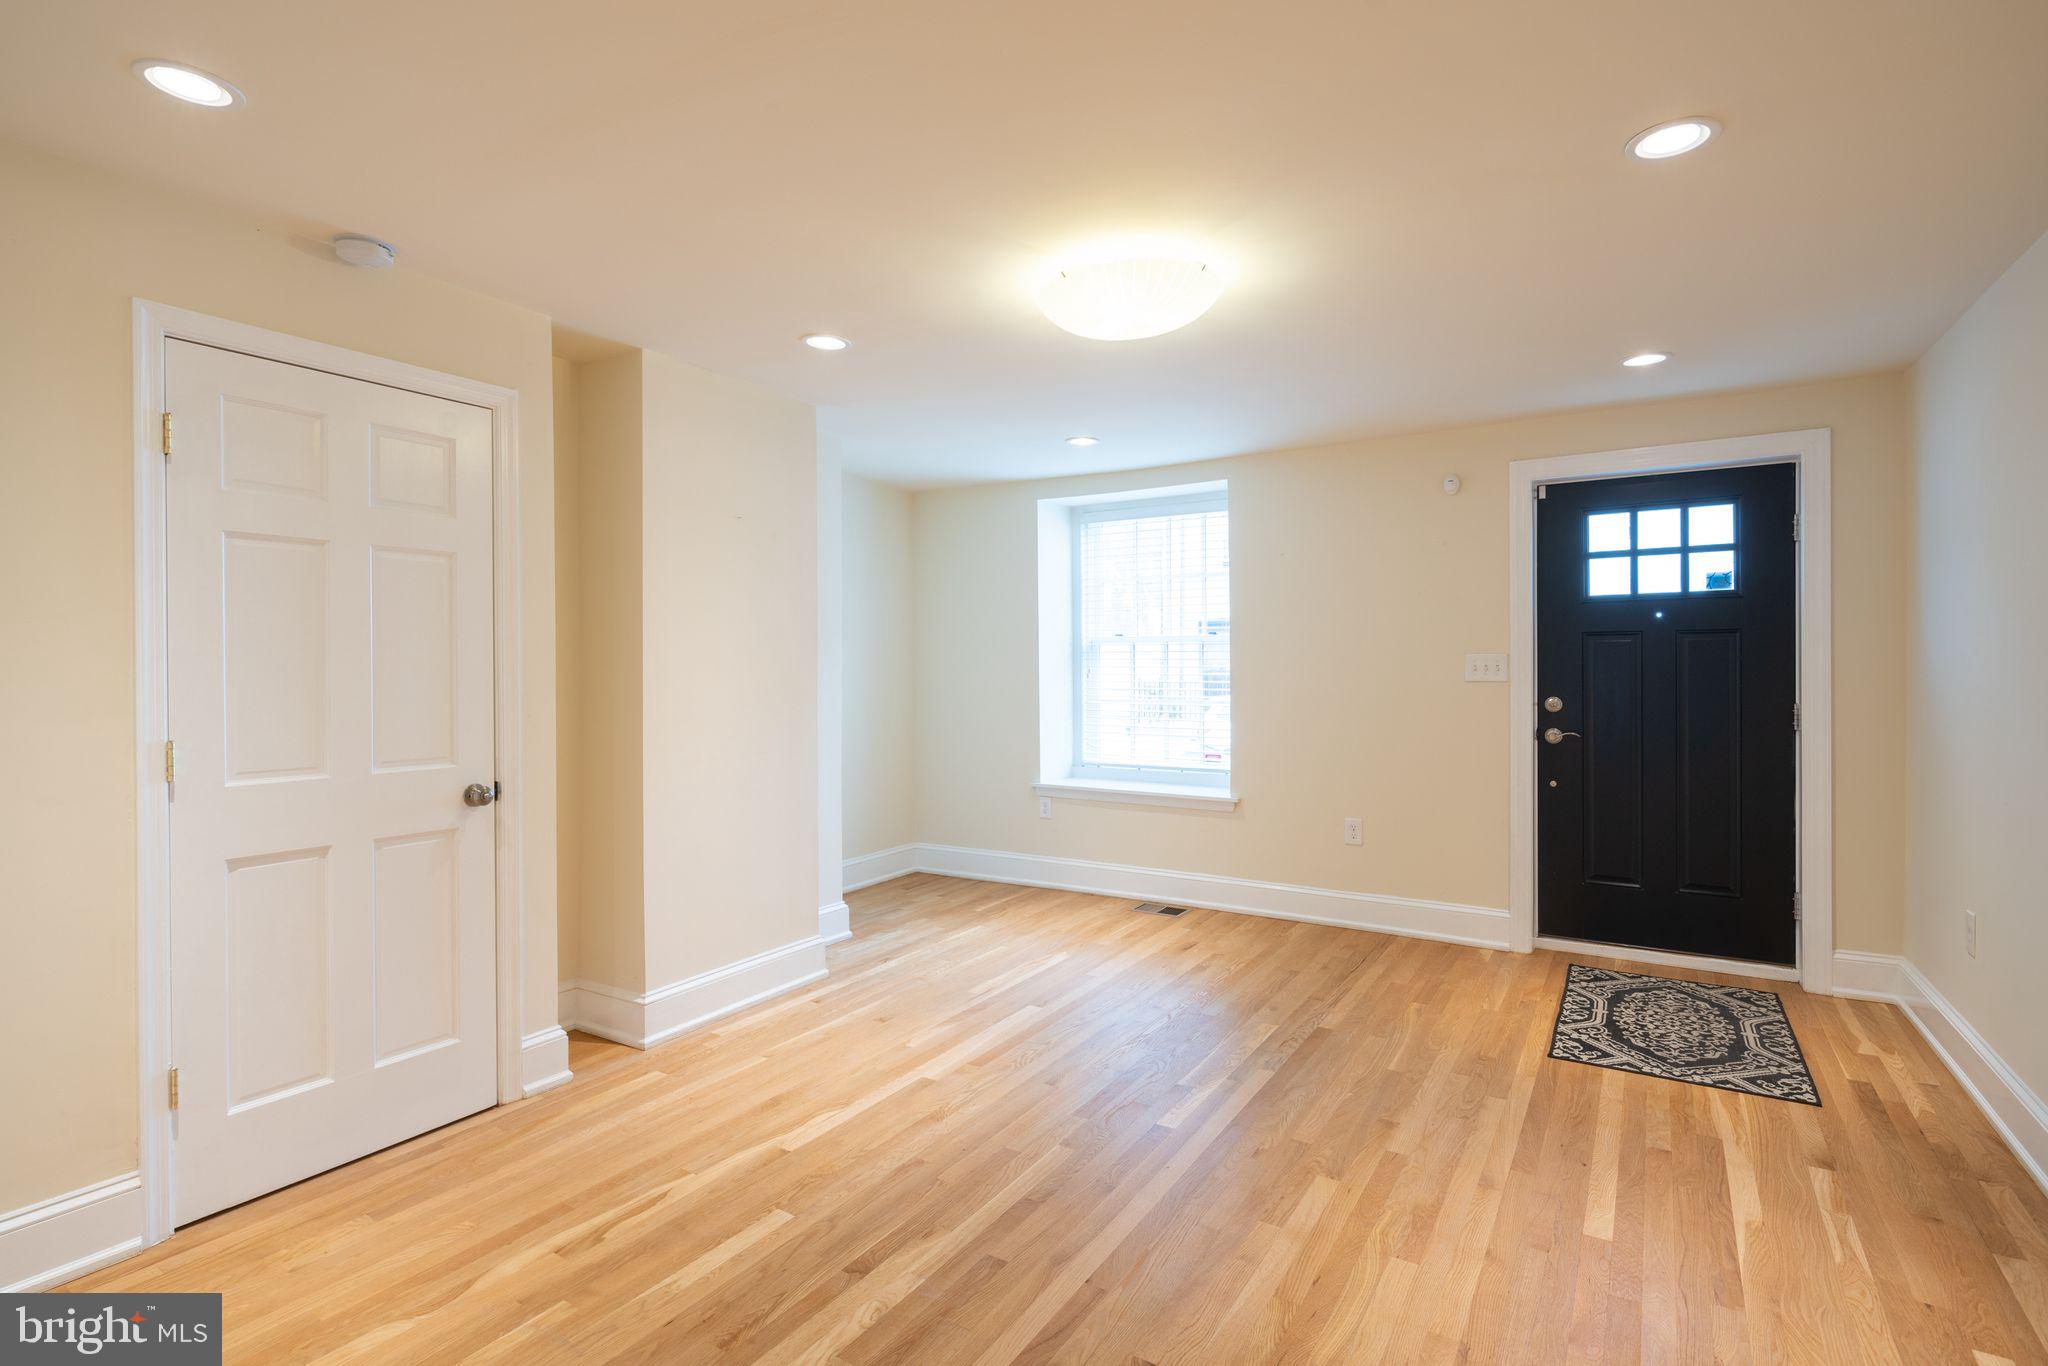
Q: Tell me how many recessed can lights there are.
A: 5